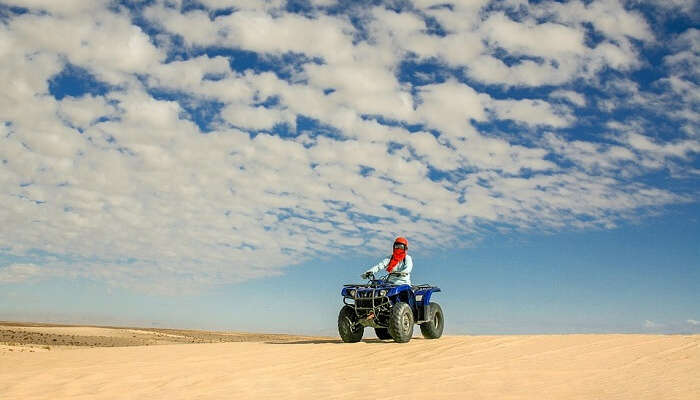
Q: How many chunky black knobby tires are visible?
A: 4